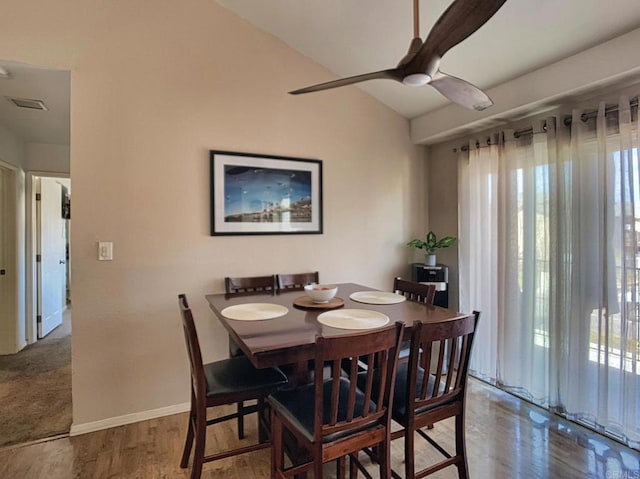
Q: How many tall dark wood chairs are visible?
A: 6